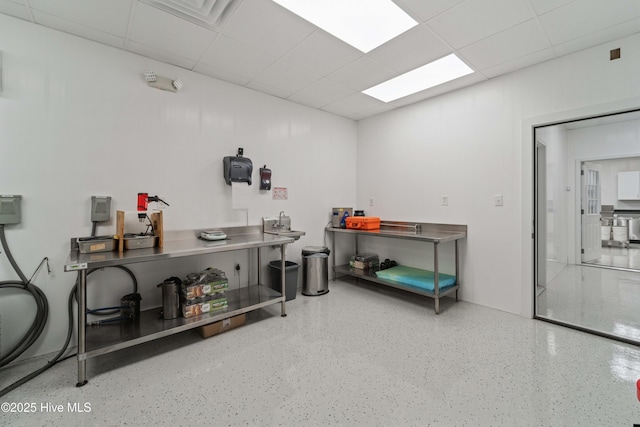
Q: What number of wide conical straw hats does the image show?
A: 0